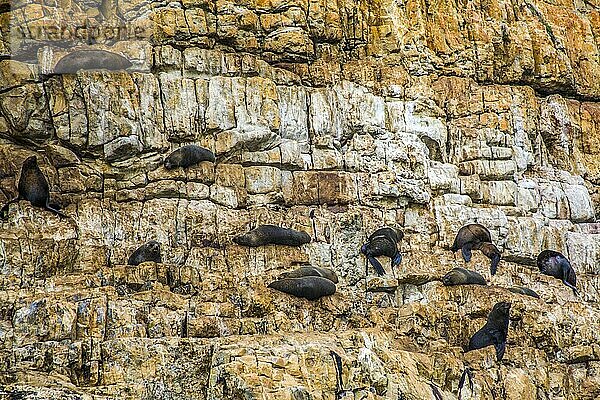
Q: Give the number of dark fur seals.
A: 13